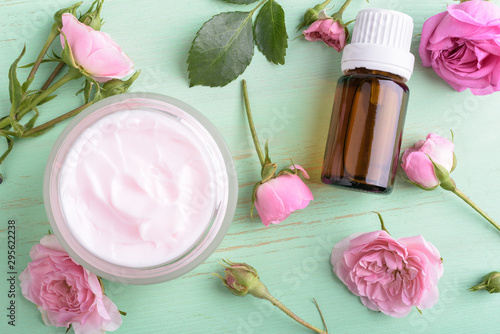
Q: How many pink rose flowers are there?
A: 7